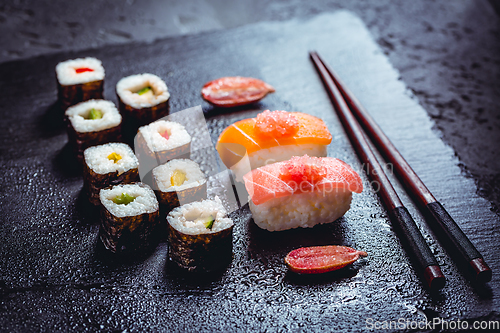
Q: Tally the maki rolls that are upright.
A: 8